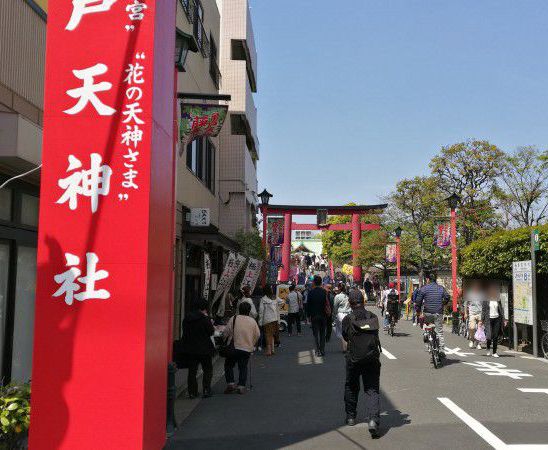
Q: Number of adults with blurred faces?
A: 2